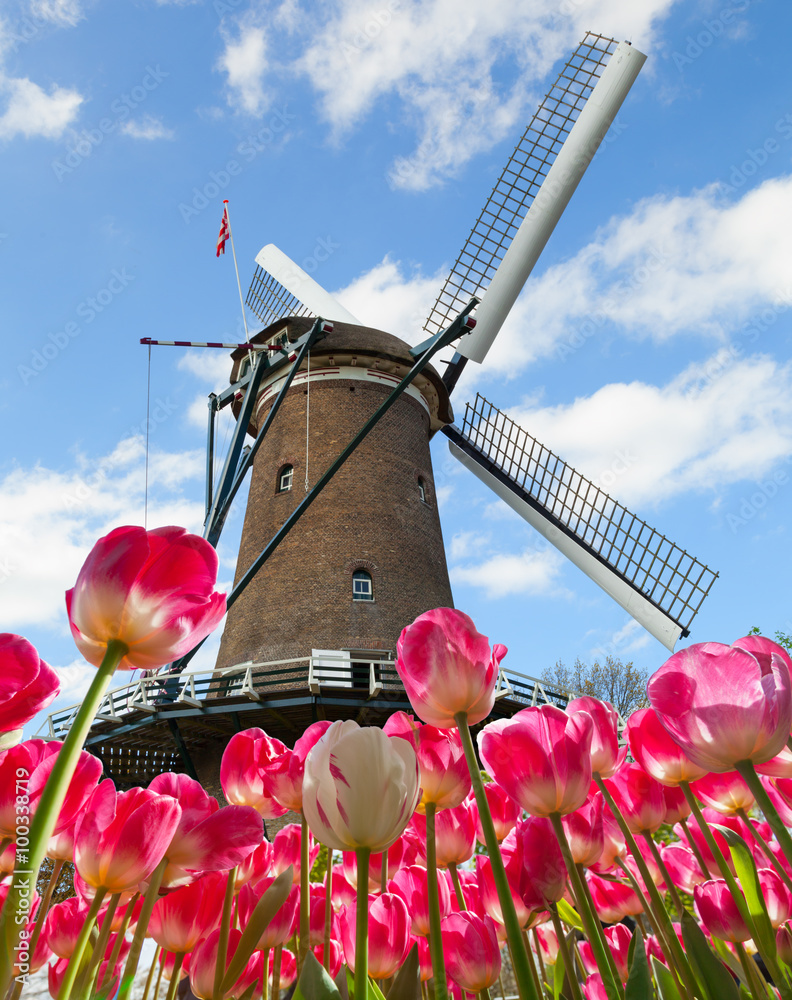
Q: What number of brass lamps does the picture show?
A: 0